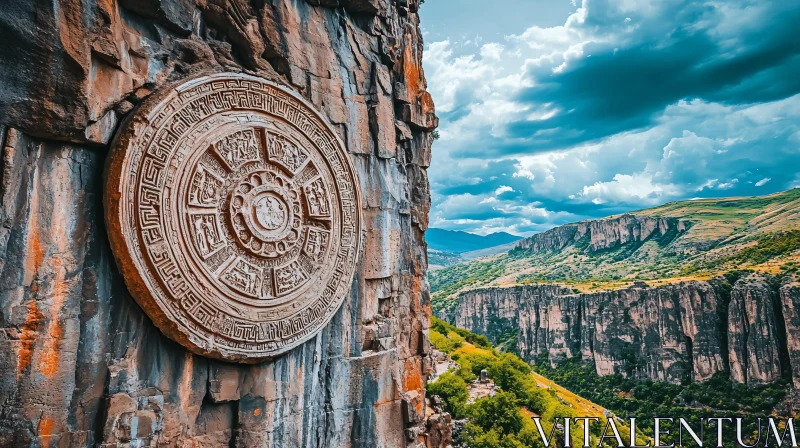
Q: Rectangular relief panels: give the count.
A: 8